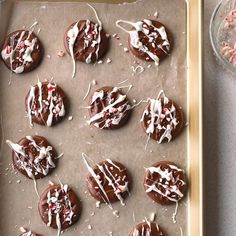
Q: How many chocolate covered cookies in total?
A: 12